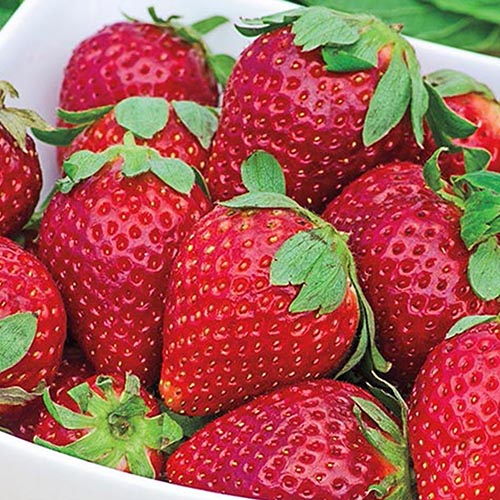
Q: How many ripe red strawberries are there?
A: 12